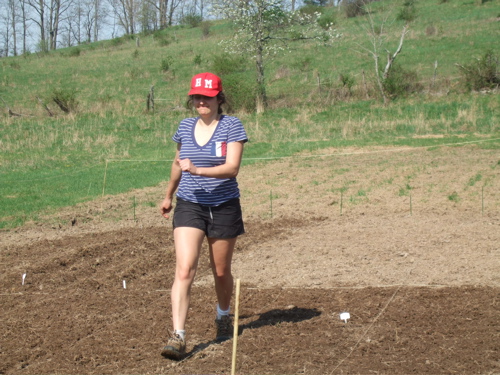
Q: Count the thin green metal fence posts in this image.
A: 5